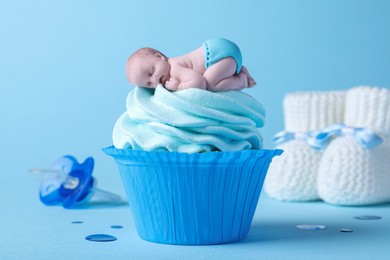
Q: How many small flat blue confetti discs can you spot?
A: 6